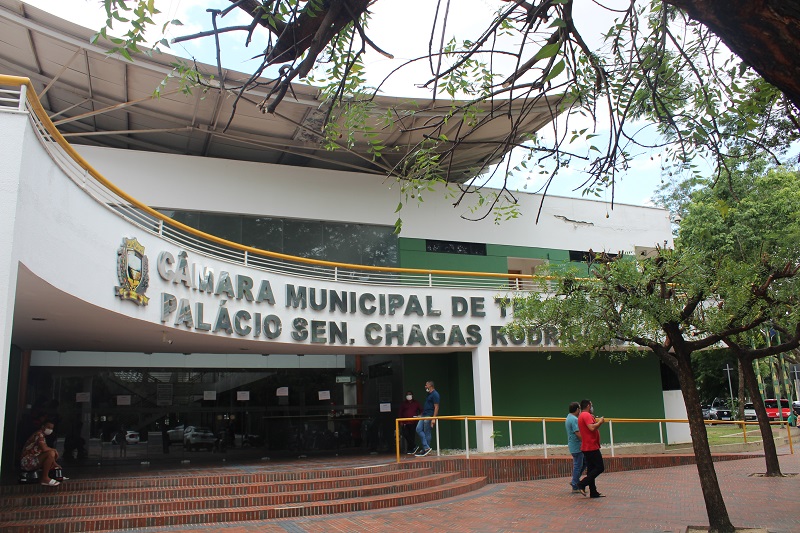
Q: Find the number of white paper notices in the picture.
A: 7